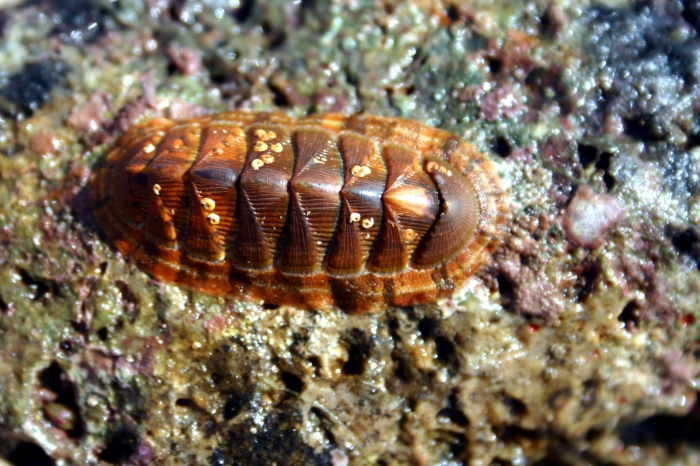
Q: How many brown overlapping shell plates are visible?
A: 8